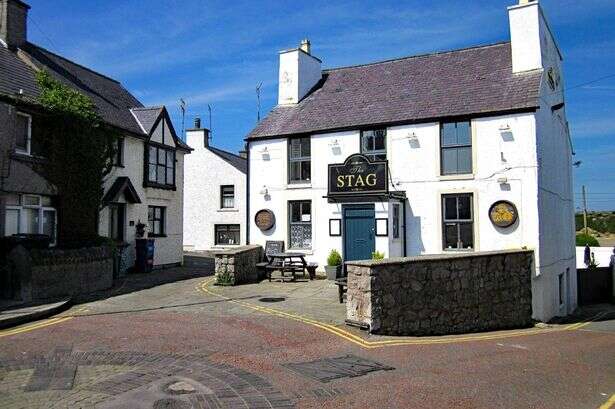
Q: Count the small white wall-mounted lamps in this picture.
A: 6